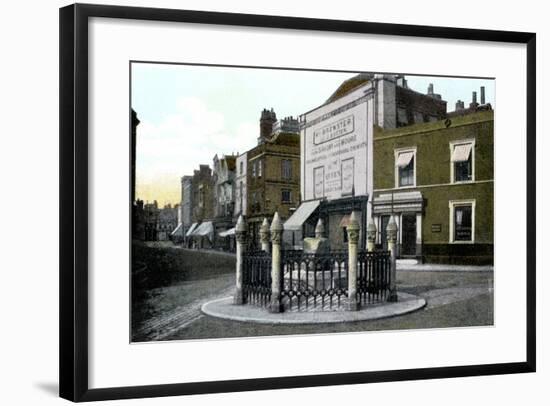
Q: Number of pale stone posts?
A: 7